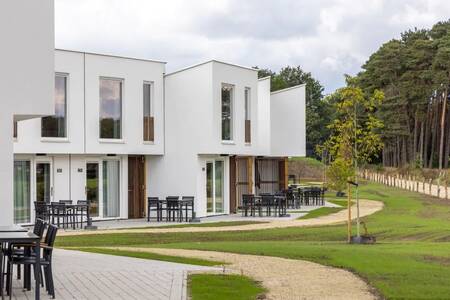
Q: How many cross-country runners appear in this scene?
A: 0